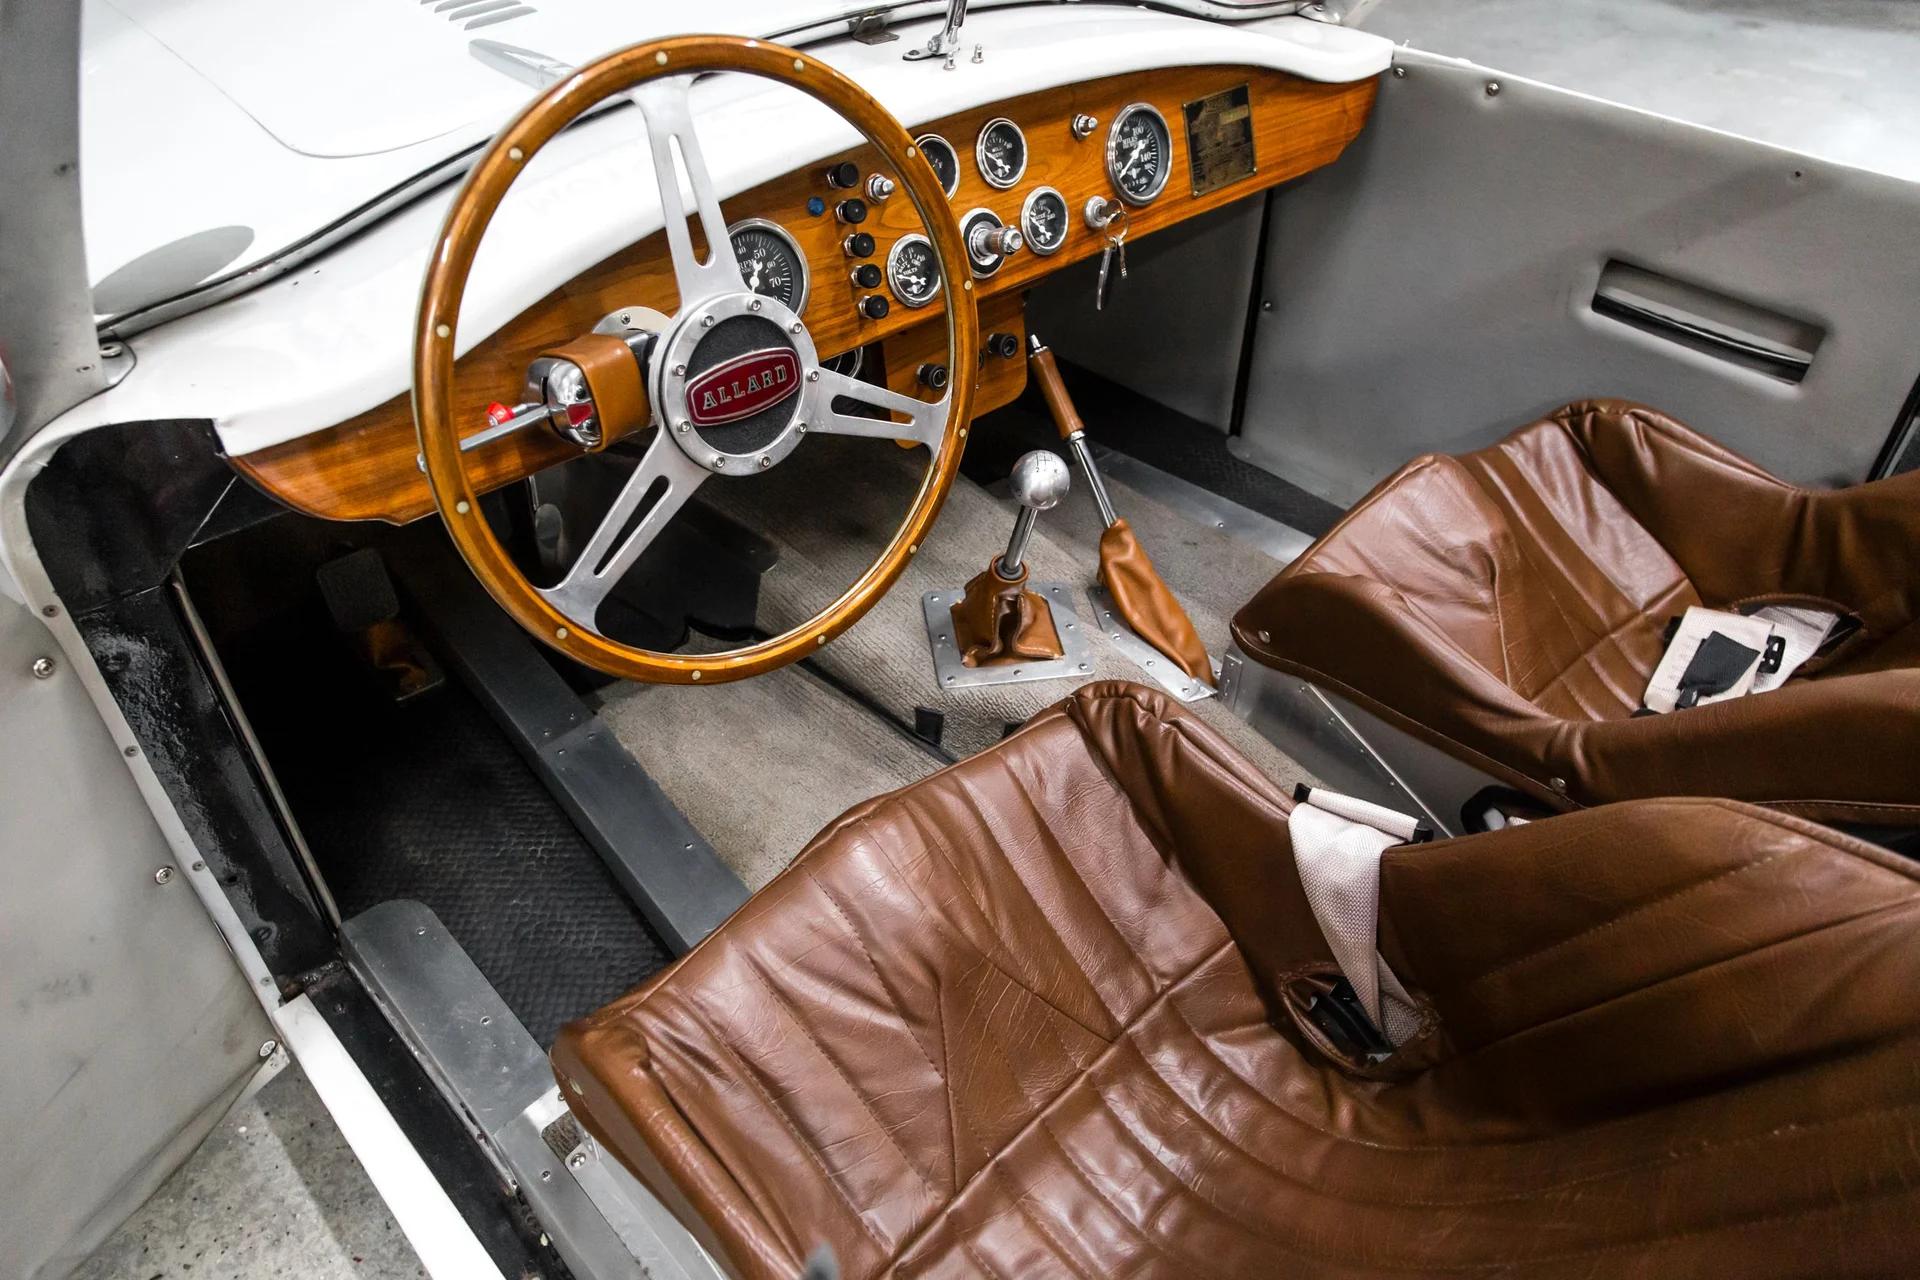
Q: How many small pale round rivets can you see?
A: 12